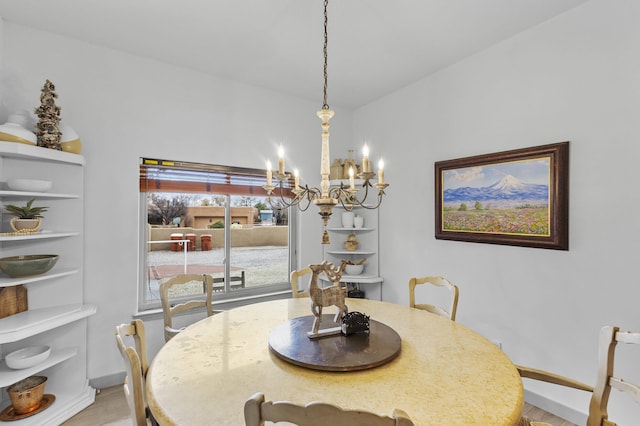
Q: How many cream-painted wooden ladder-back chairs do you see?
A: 6